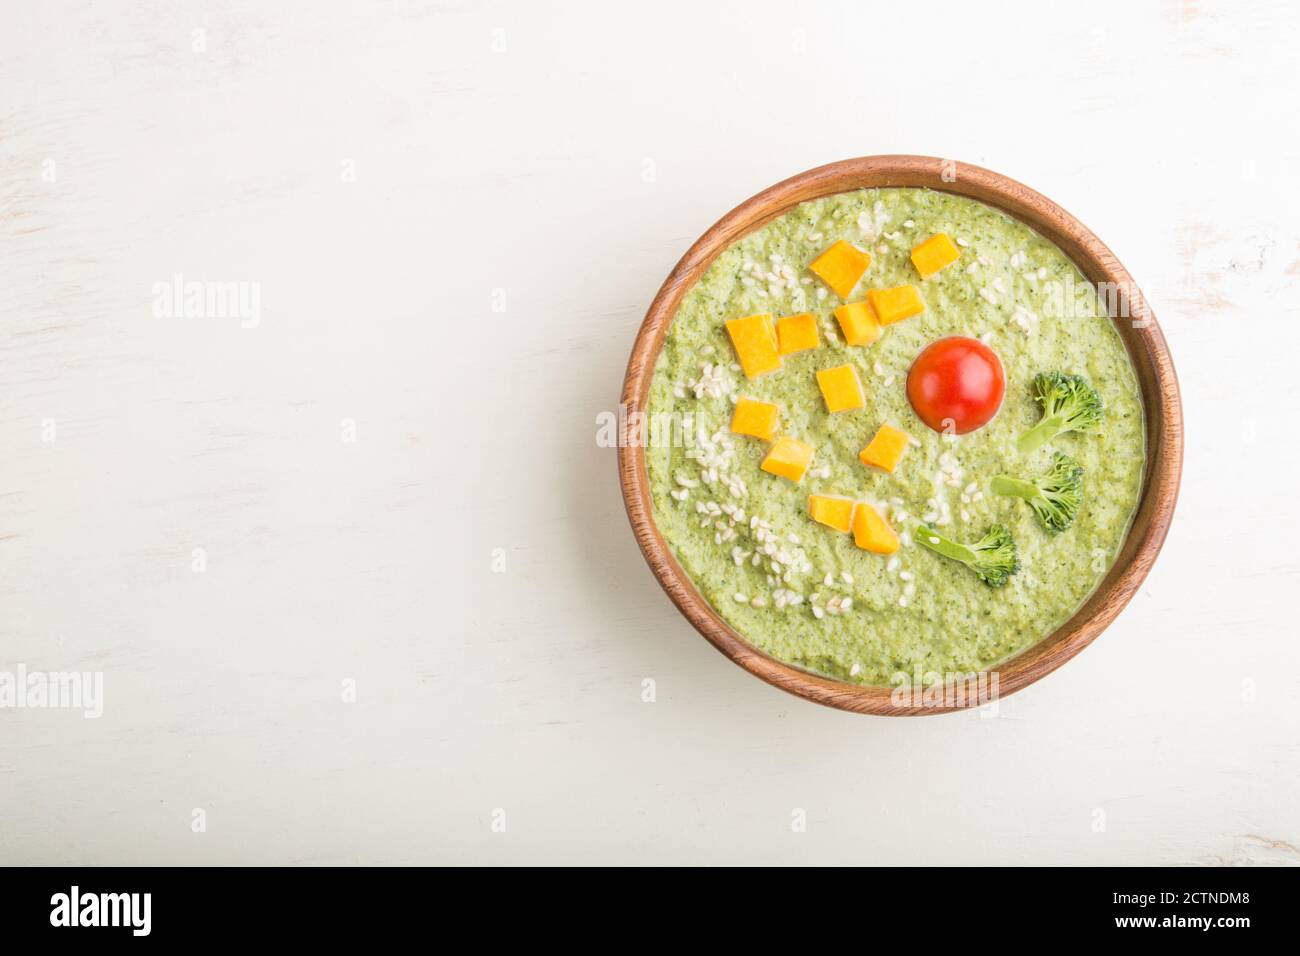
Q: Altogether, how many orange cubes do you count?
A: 12